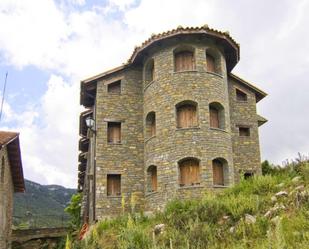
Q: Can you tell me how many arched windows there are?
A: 9